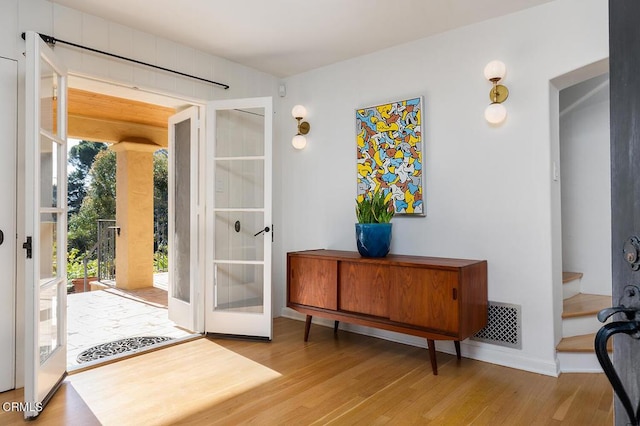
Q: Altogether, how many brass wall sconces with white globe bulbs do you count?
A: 2